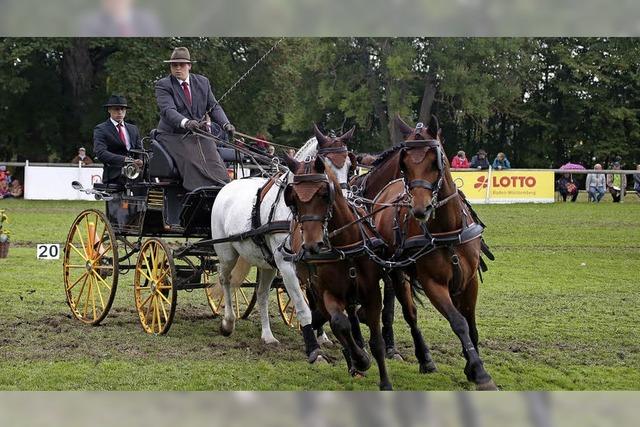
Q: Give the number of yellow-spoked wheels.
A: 4